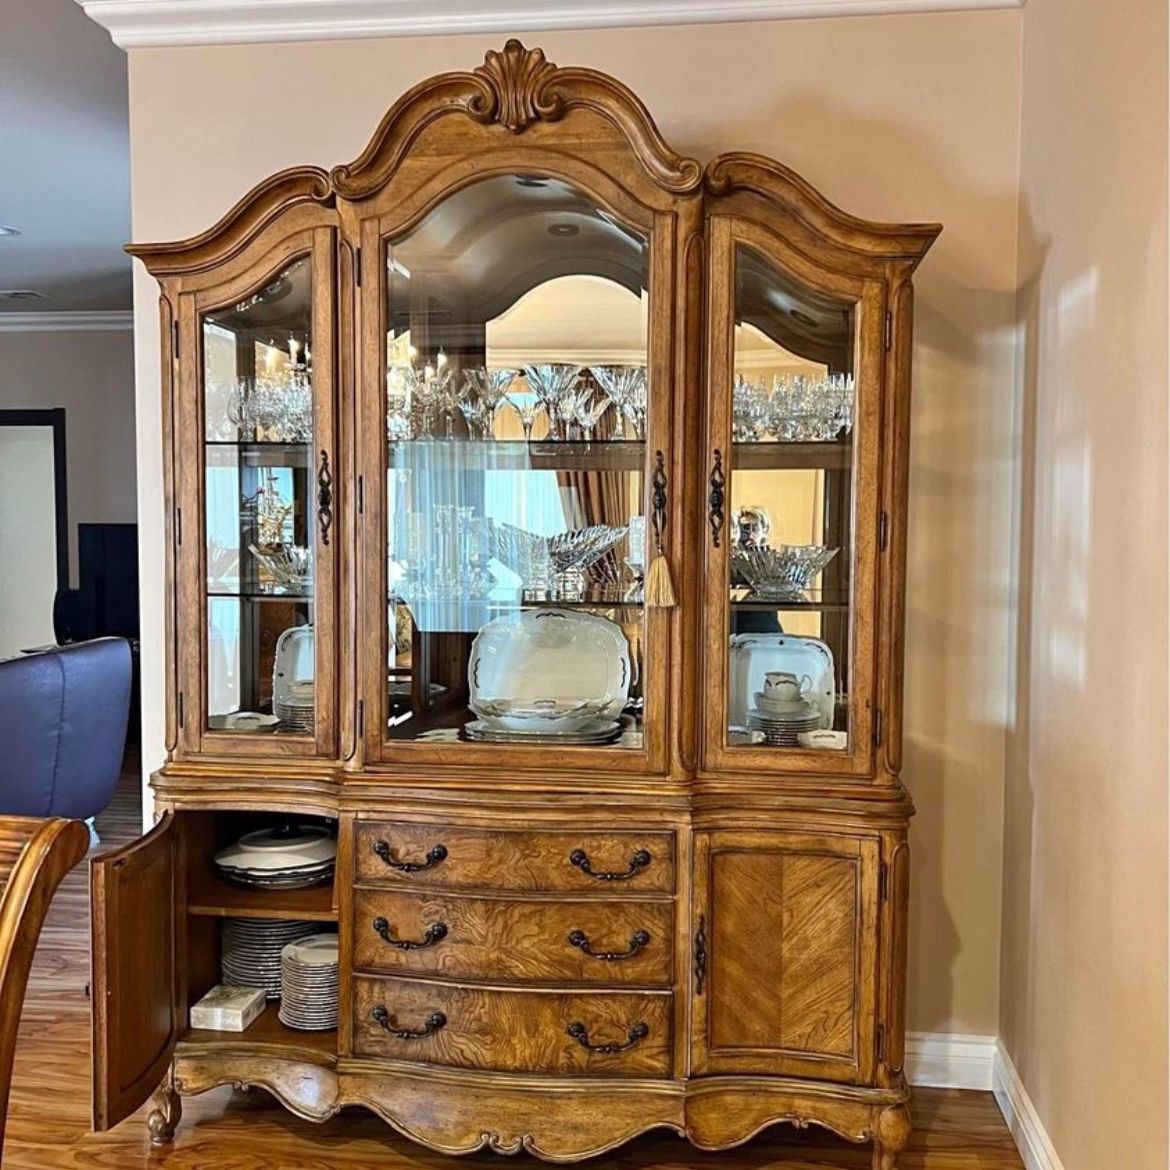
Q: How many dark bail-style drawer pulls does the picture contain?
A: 6